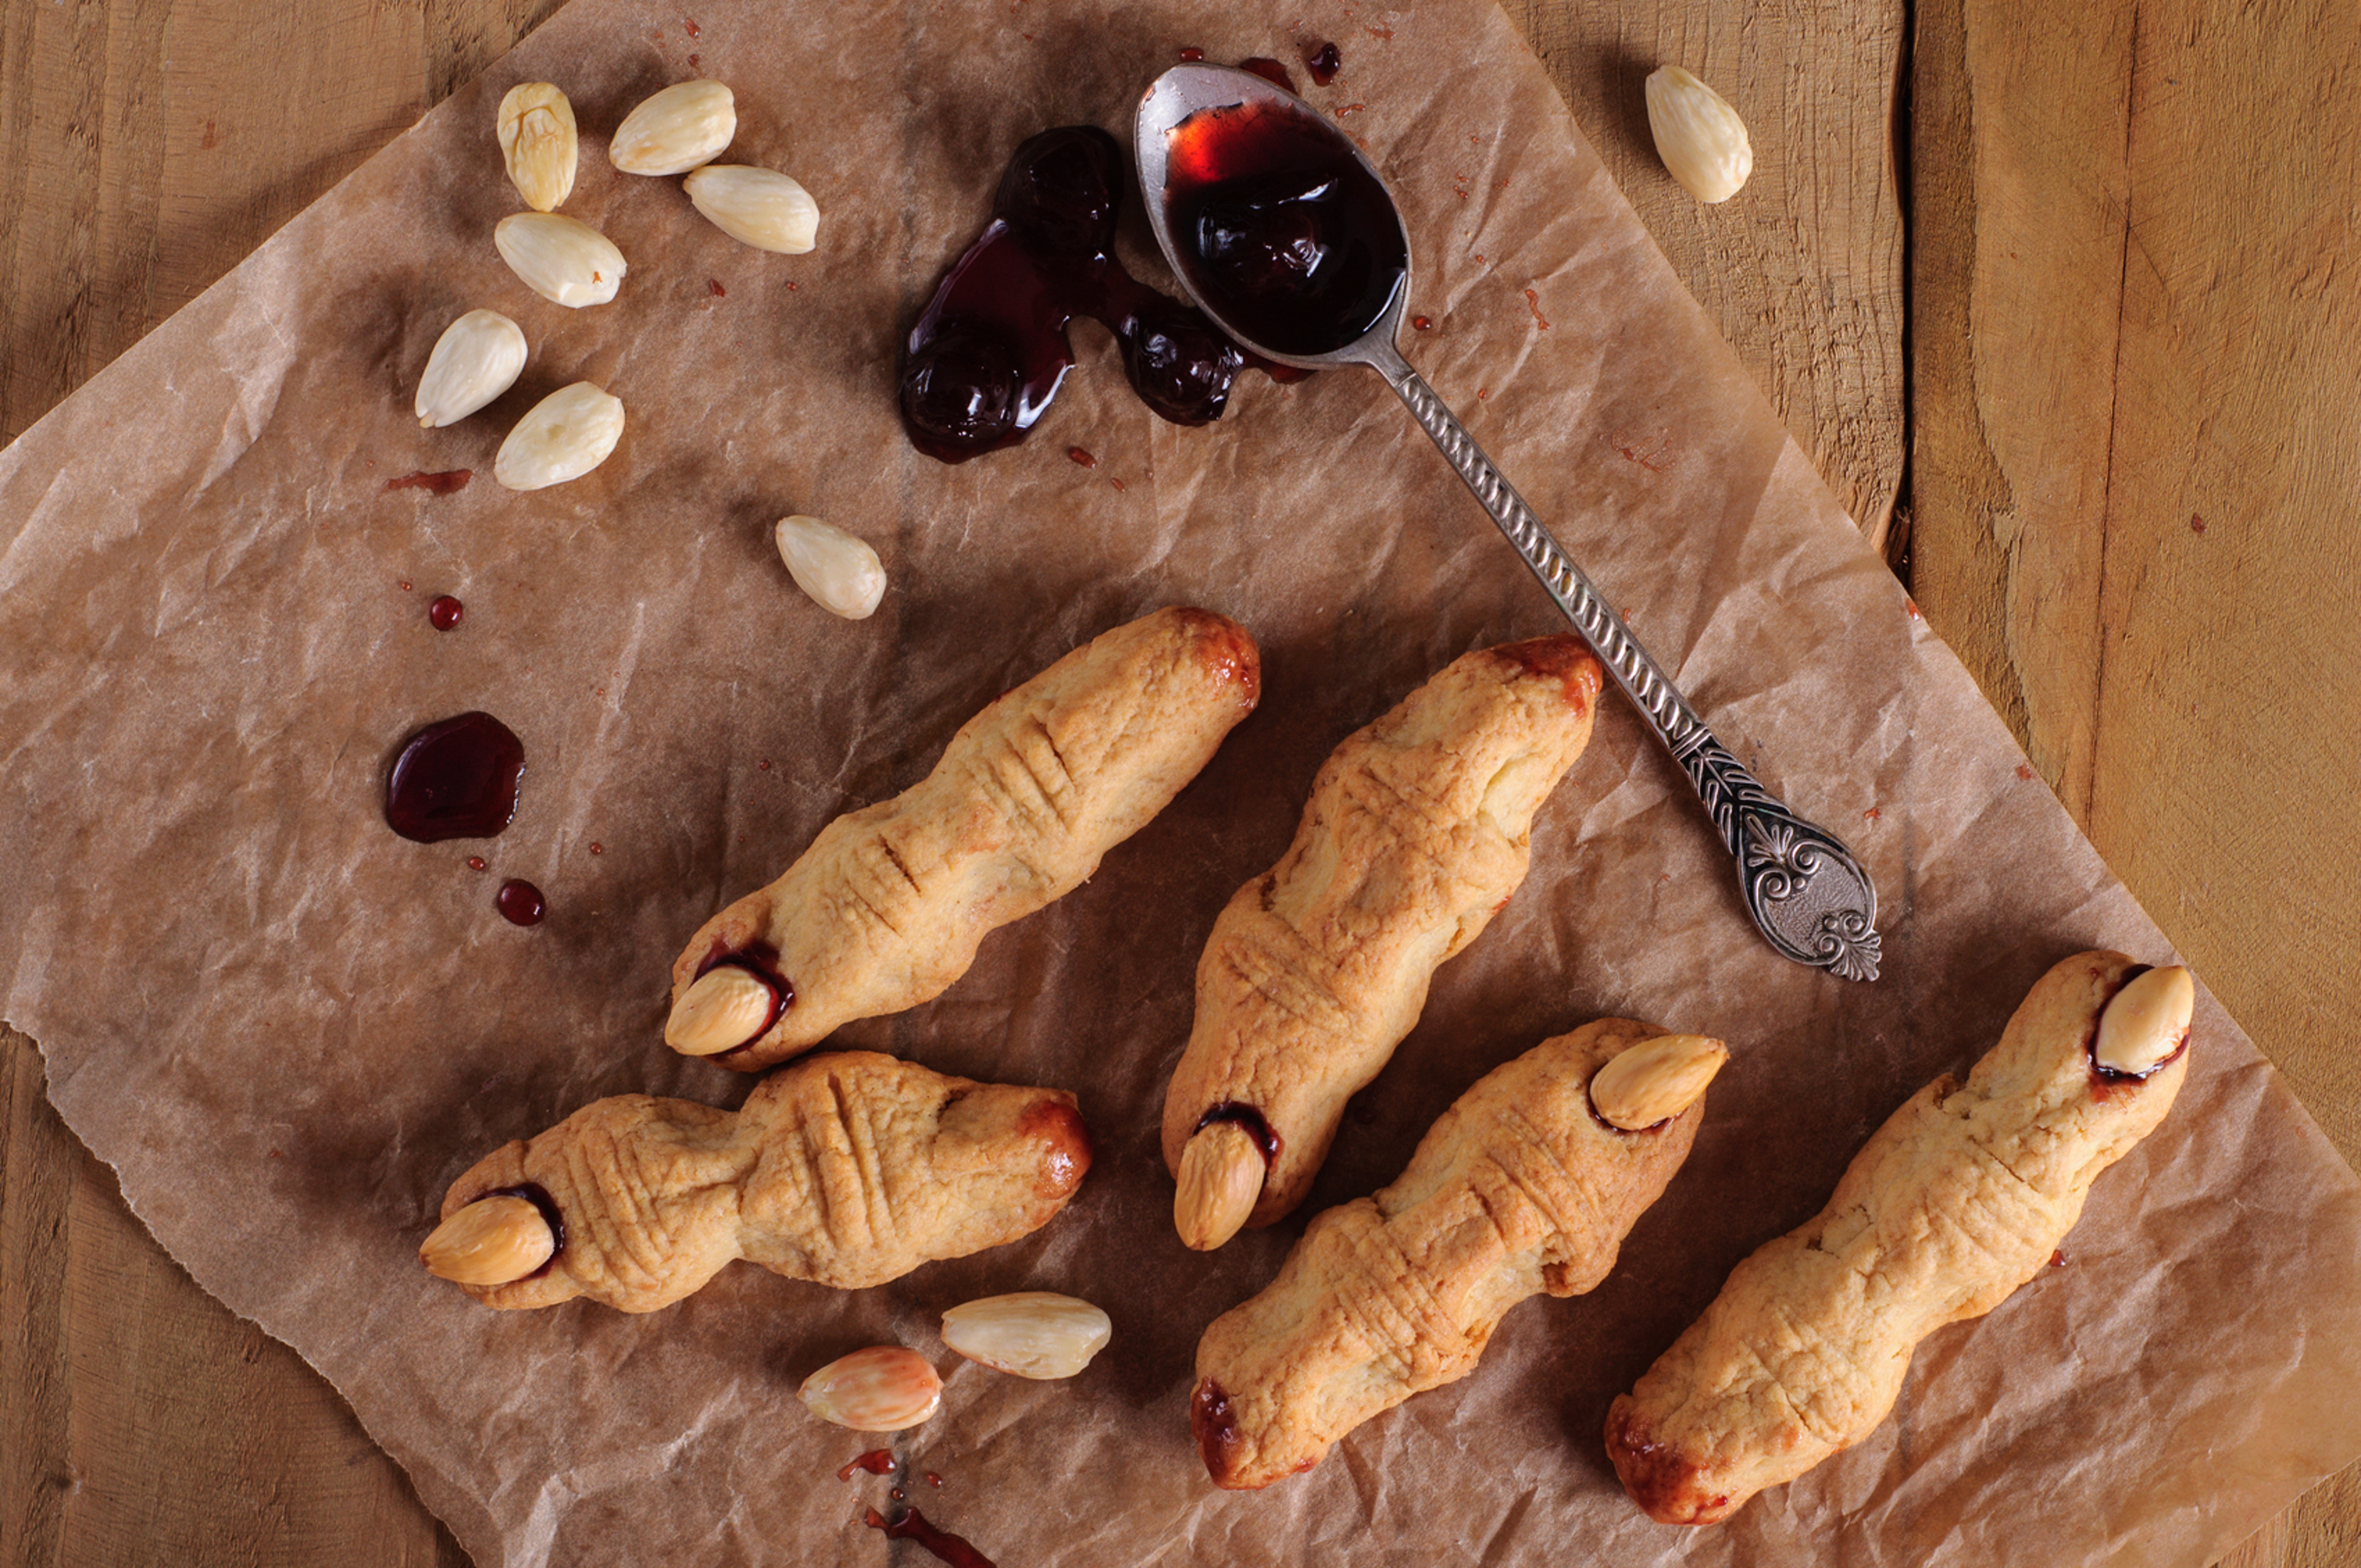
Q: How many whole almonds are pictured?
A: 15